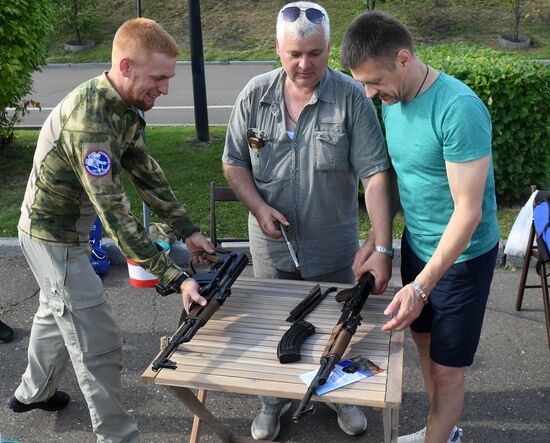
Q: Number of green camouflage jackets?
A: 1